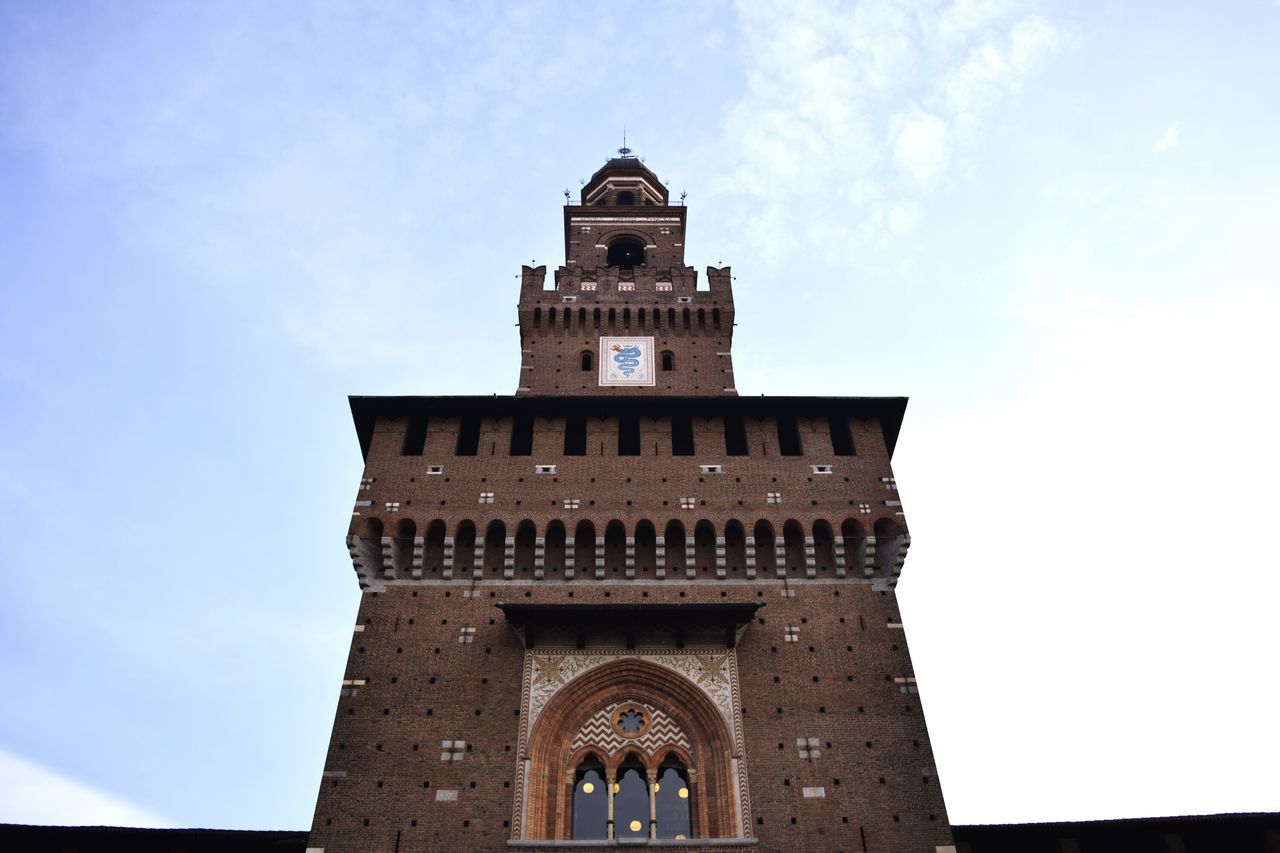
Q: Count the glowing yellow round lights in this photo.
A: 6